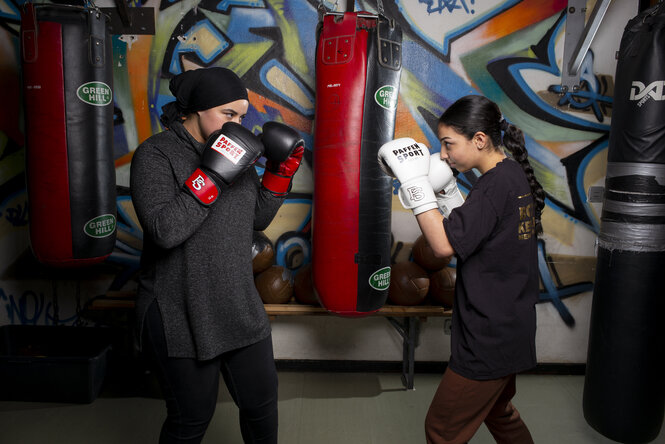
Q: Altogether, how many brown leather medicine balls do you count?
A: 6